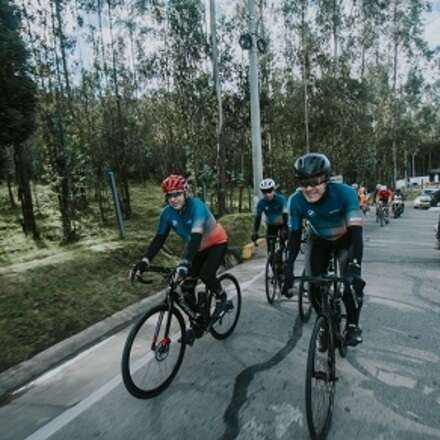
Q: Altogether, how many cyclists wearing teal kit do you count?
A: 3